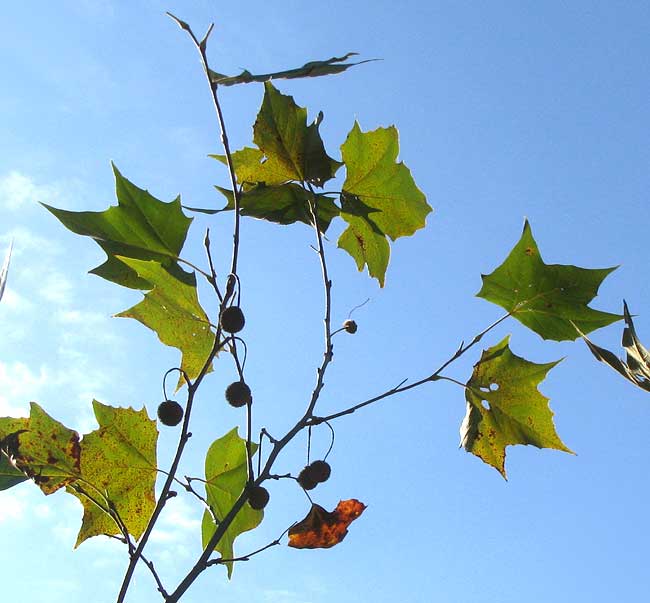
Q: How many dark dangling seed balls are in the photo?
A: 7